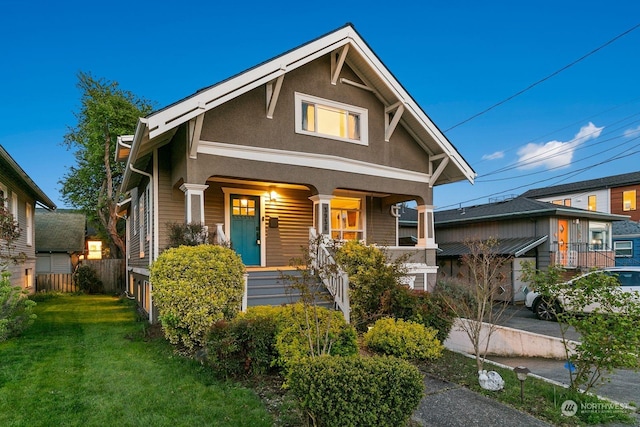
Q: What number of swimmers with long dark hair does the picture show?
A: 0